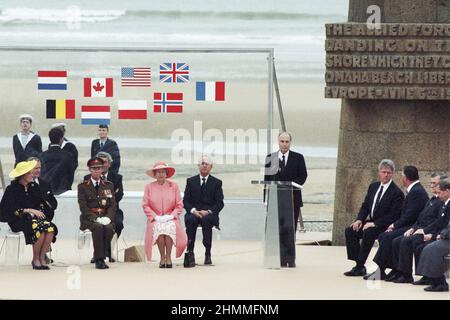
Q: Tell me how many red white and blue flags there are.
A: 6